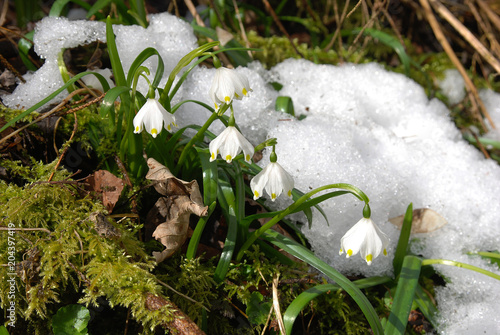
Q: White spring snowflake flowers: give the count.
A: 5